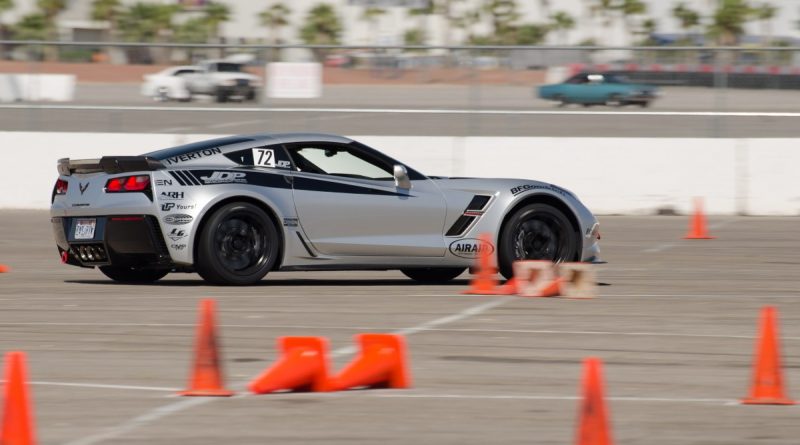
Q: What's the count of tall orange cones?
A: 6